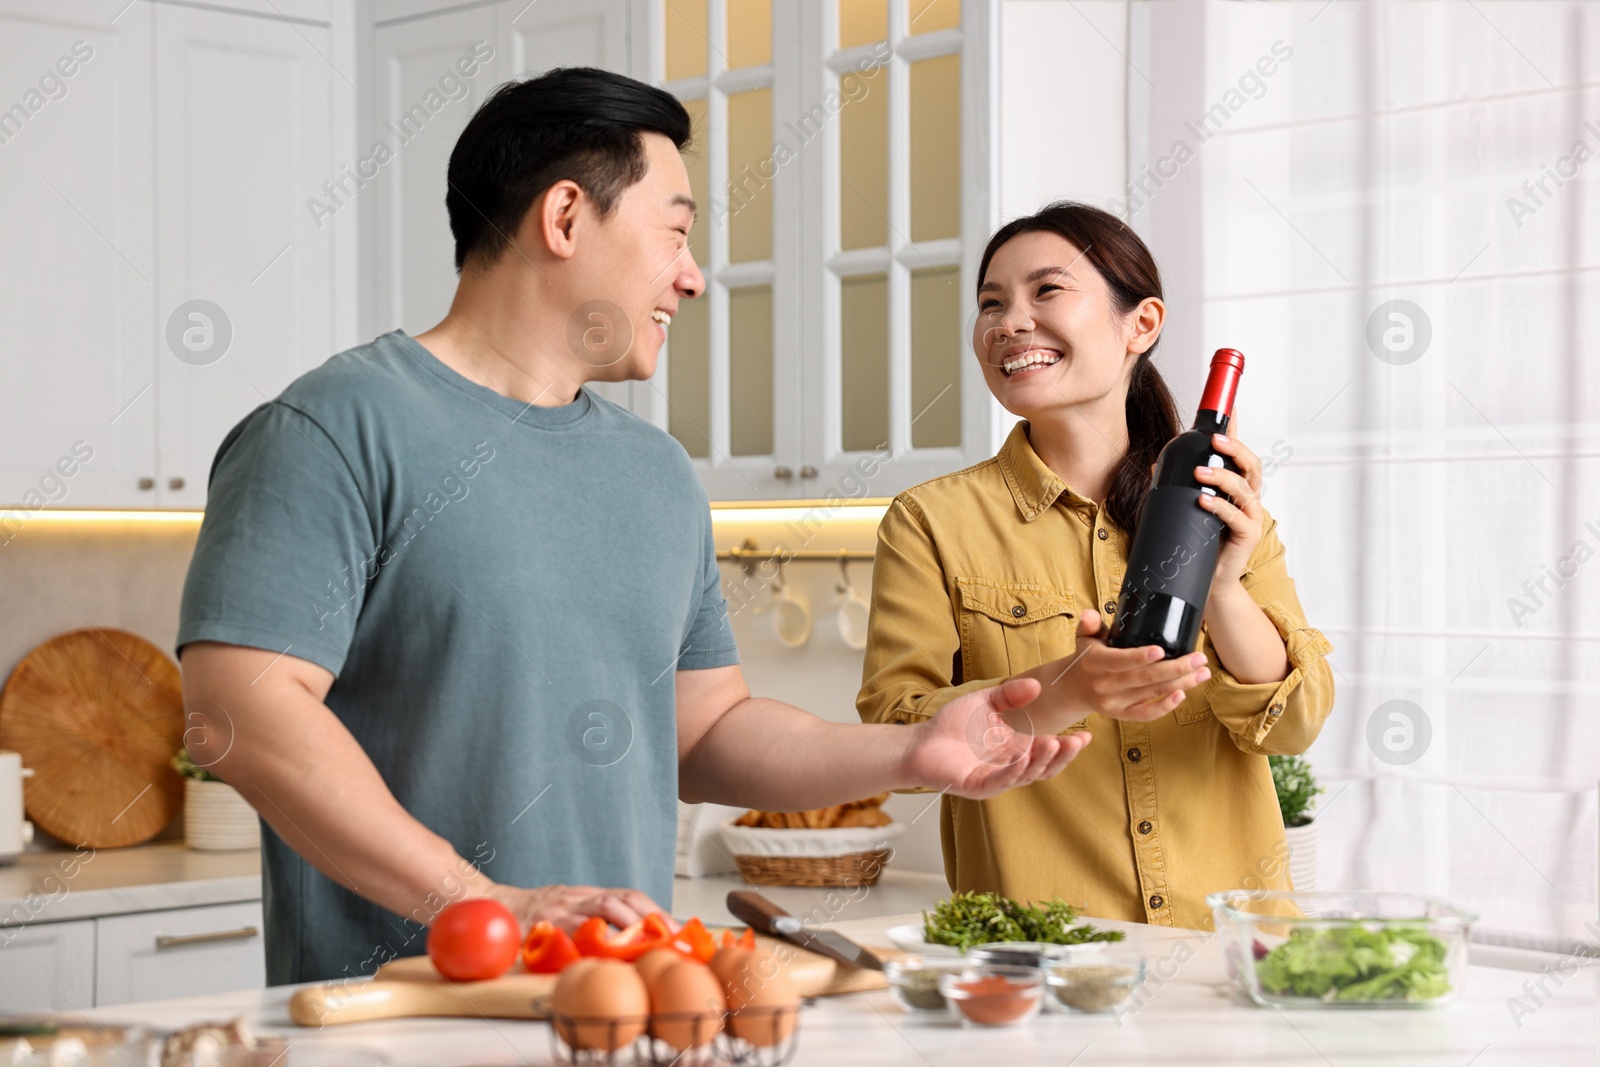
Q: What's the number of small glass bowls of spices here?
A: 4